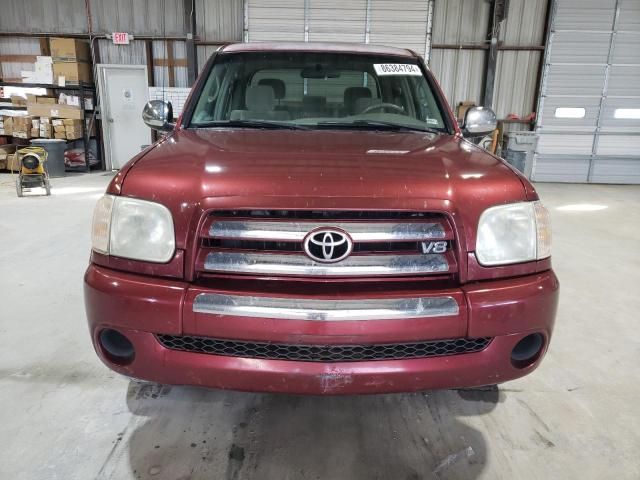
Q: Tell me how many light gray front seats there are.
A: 2